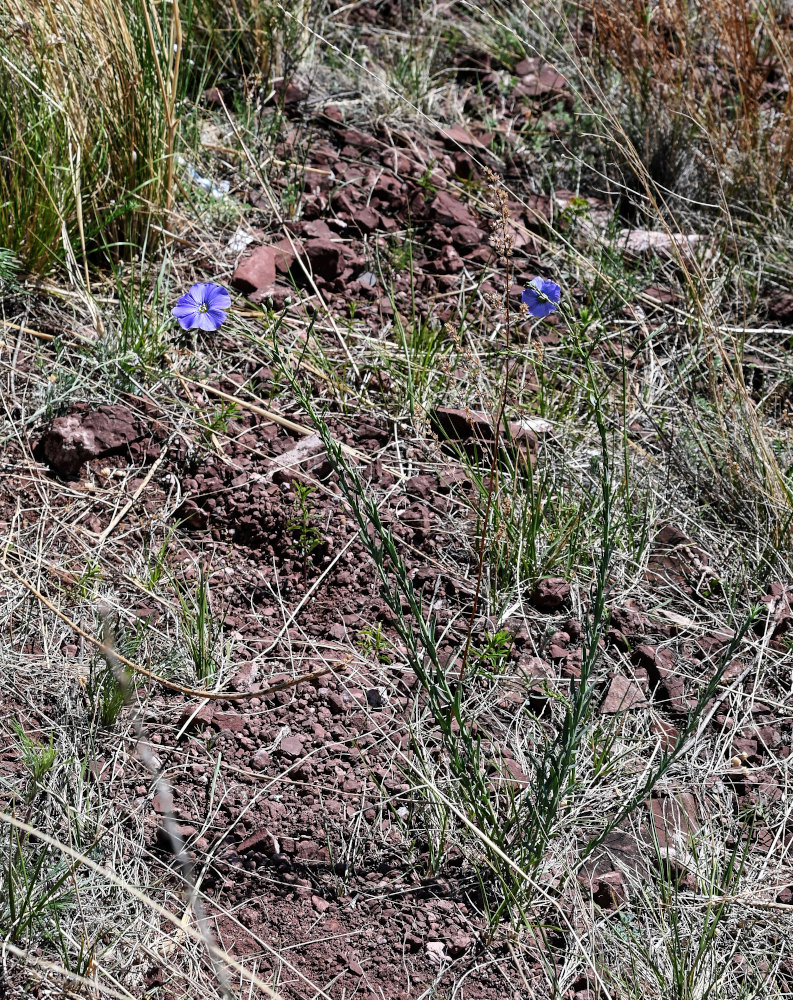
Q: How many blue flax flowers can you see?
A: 2